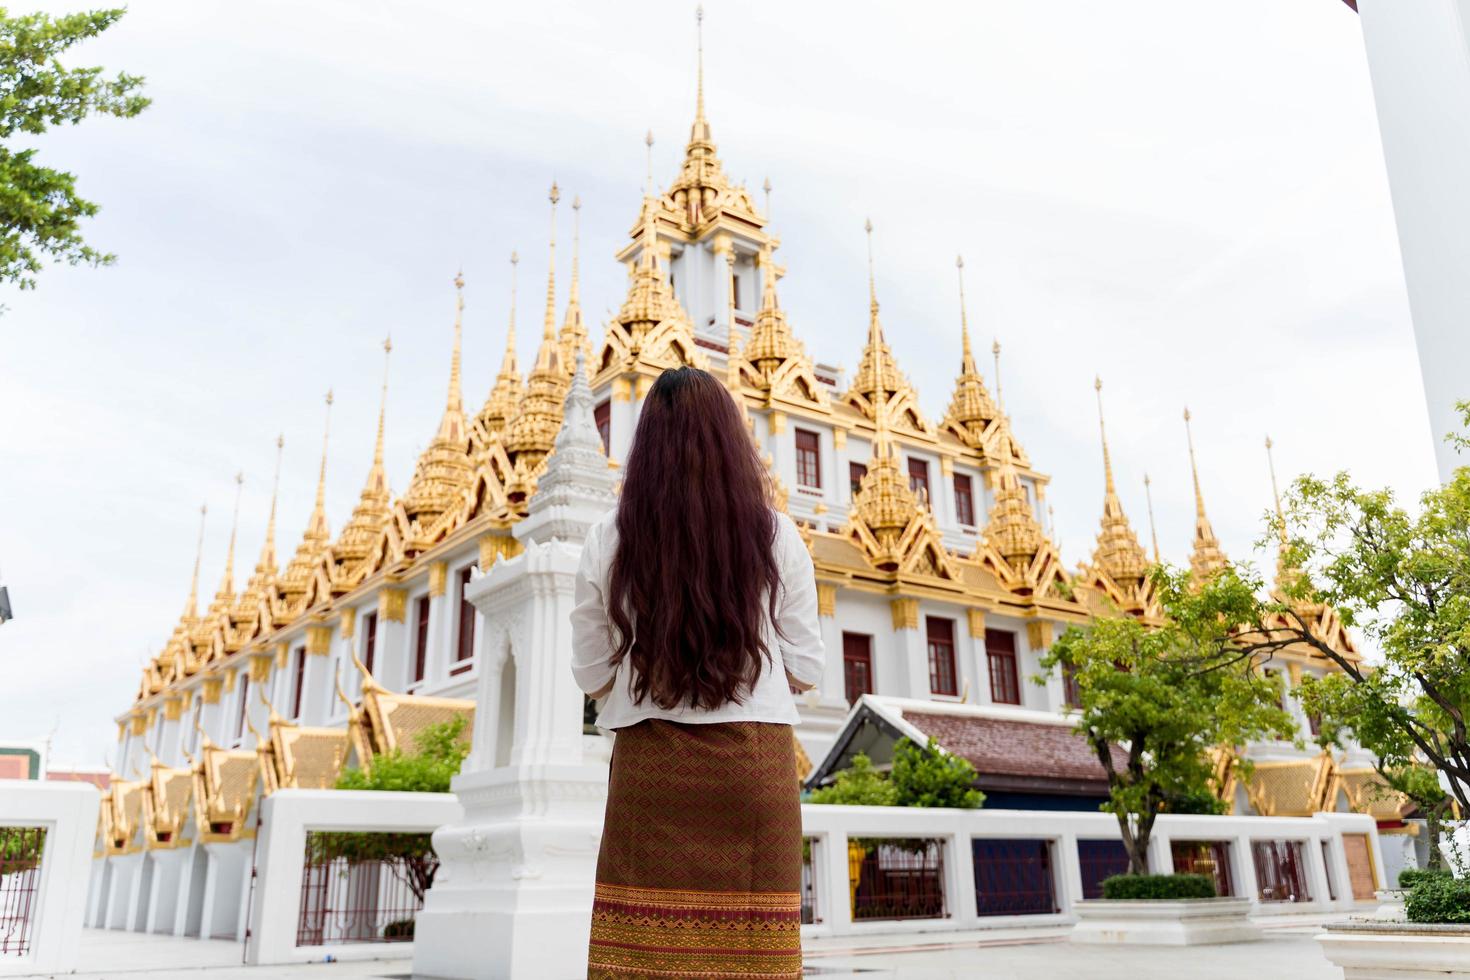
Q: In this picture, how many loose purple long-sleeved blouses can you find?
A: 0